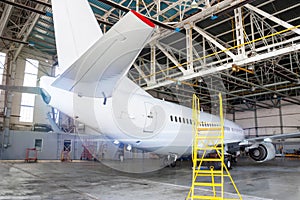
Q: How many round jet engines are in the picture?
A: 1